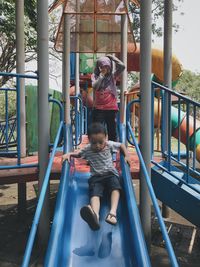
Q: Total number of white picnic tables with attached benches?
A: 0